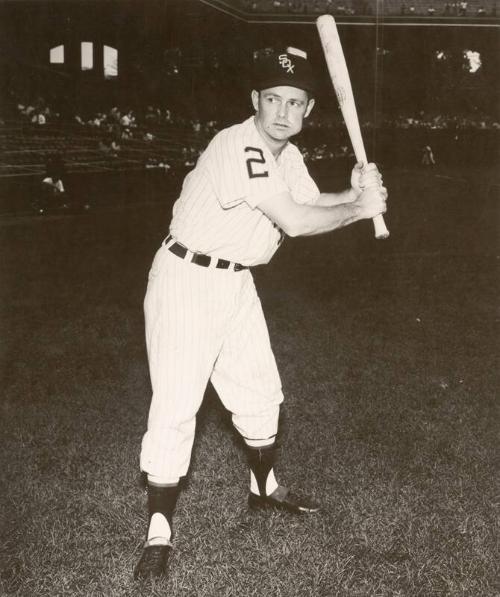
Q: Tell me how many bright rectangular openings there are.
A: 3